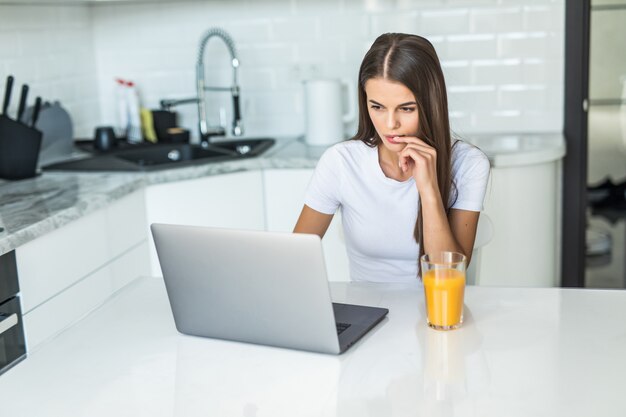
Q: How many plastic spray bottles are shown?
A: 2